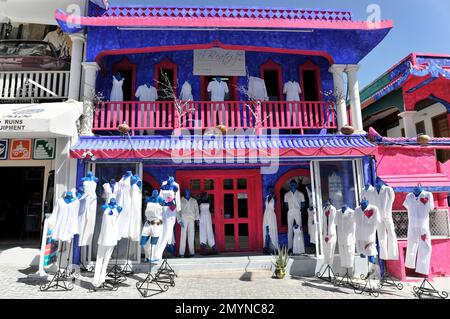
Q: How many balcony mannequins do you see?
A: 6